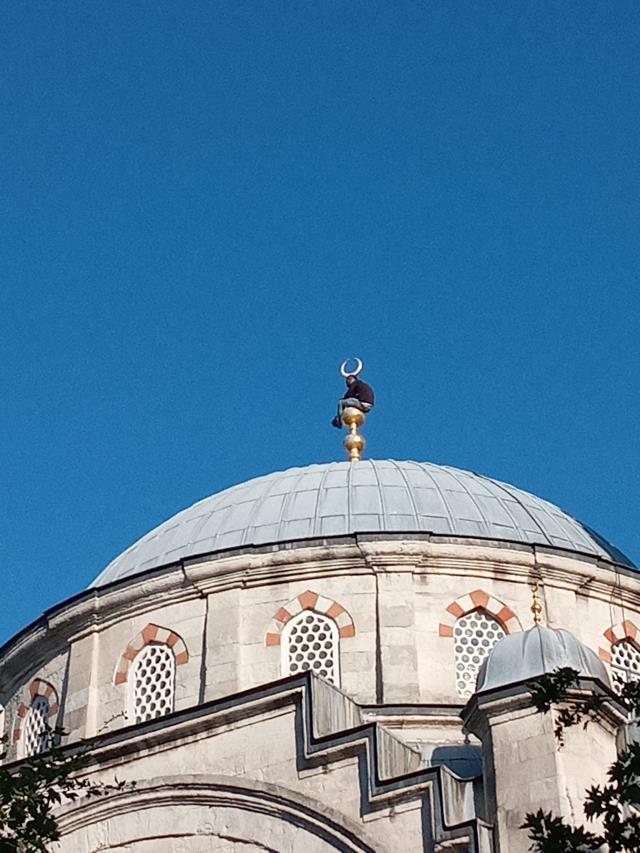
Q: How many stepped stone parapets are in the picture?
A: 1